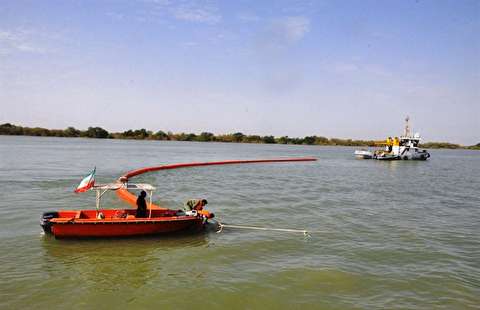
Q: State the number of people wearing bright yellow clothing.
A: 2